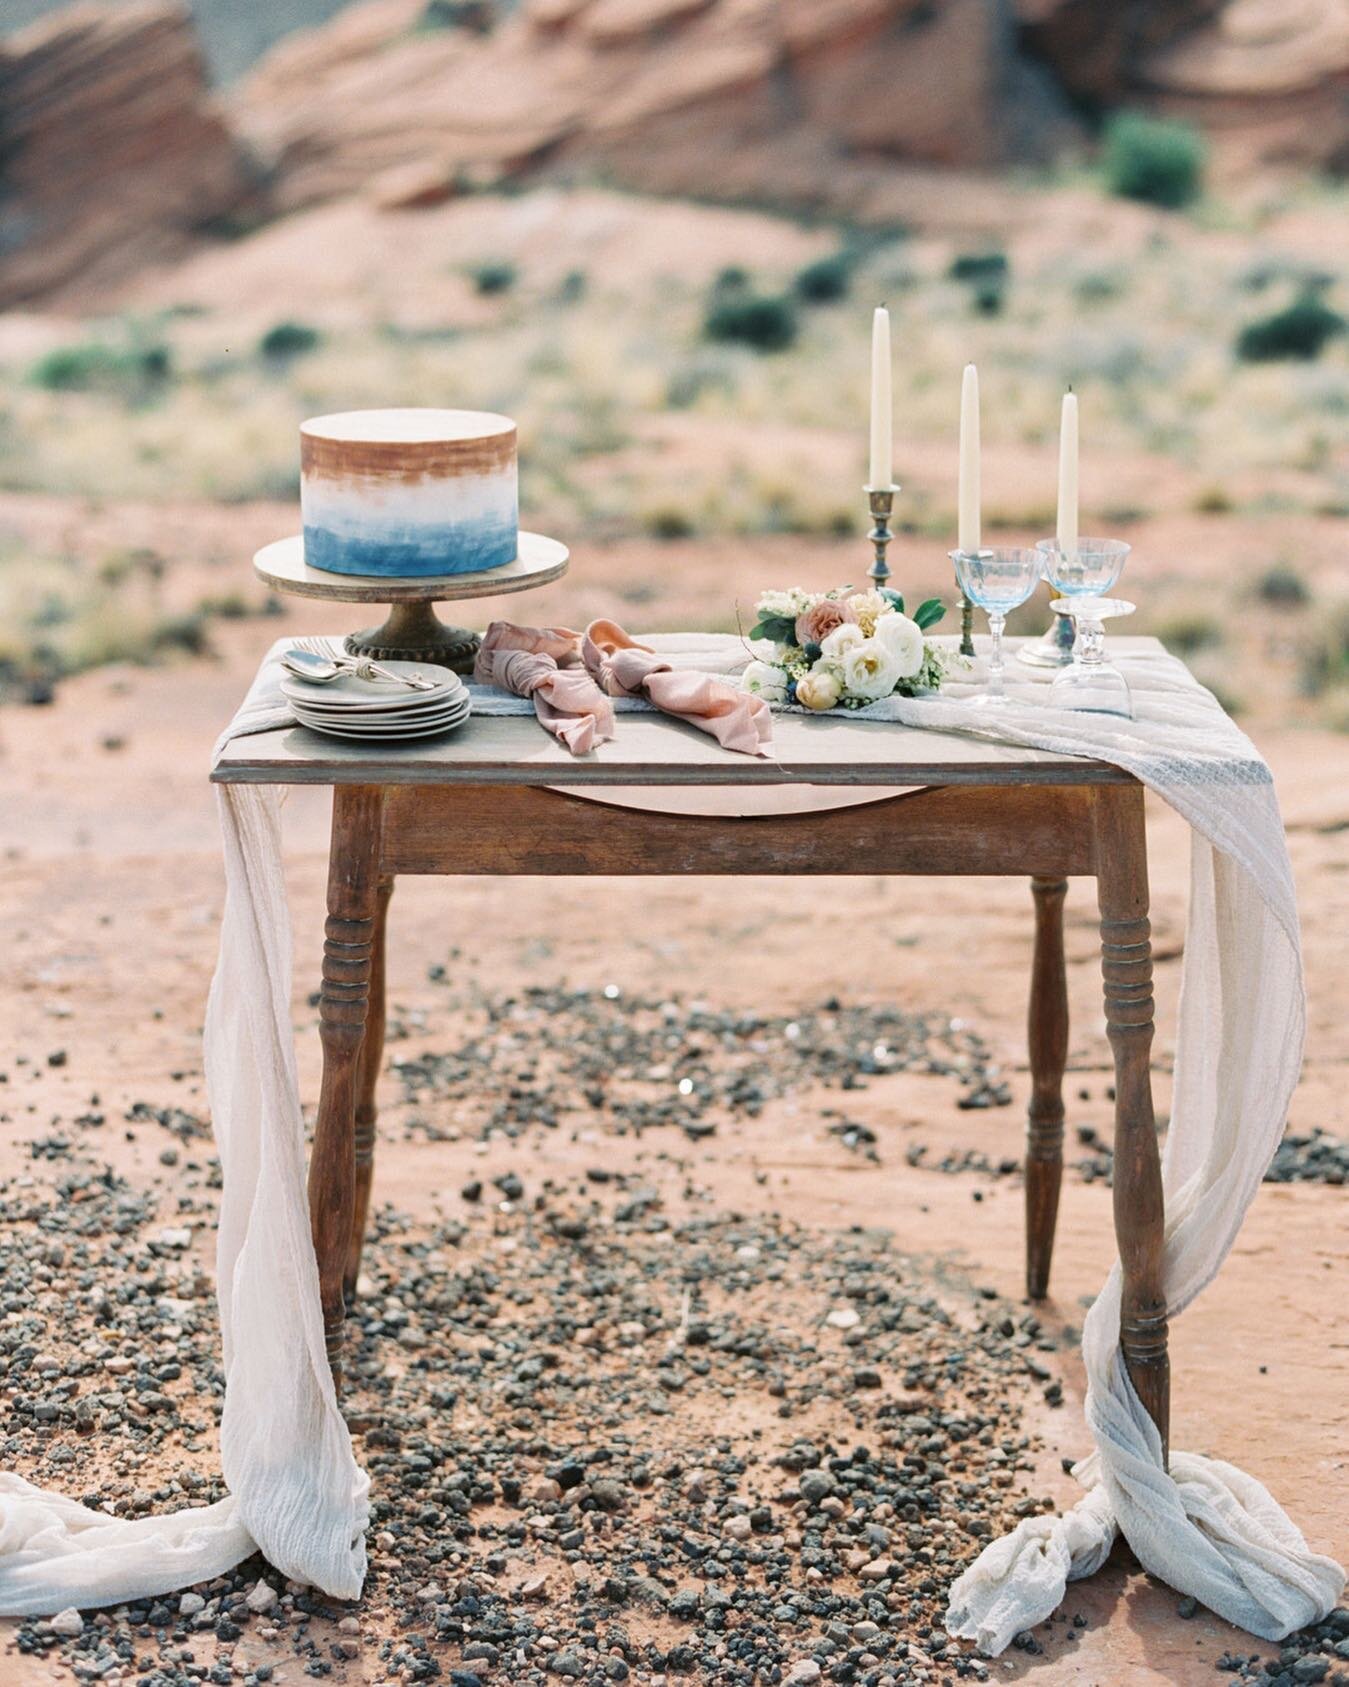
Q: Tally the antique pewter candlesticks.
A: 3